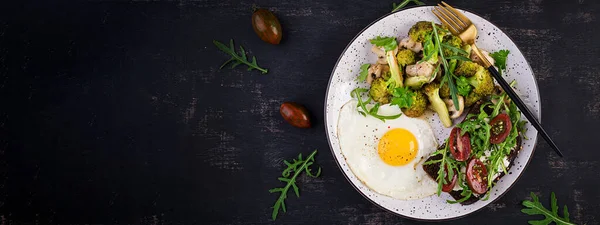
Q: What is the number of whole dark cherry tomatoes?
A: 2